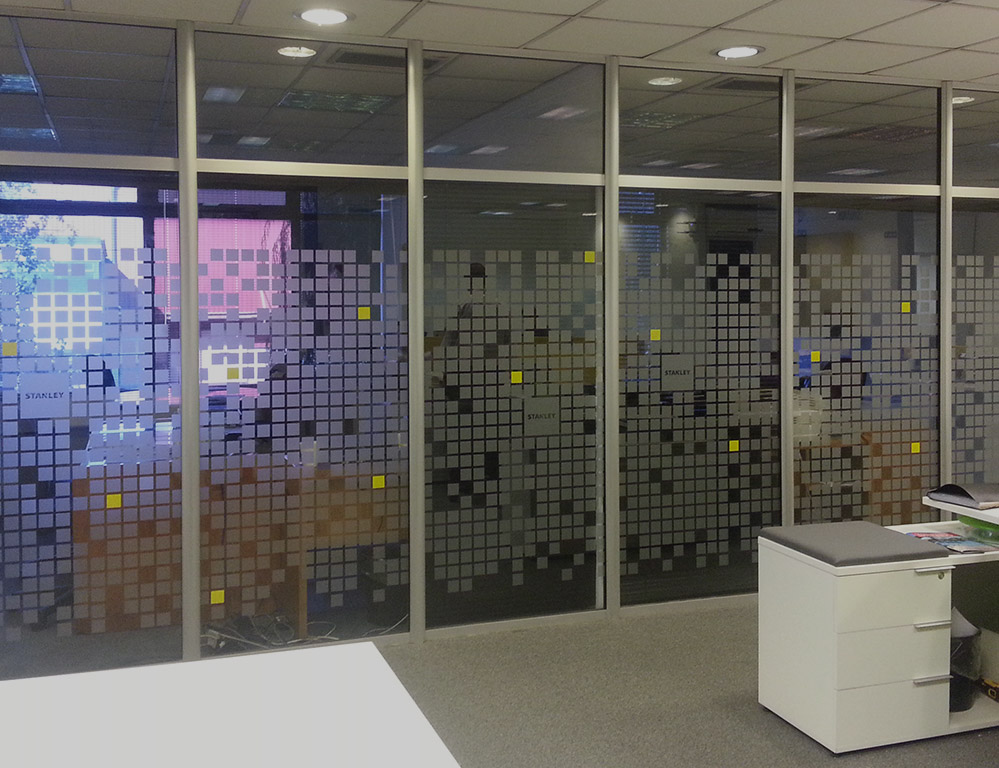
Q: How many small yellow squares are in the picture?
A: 13